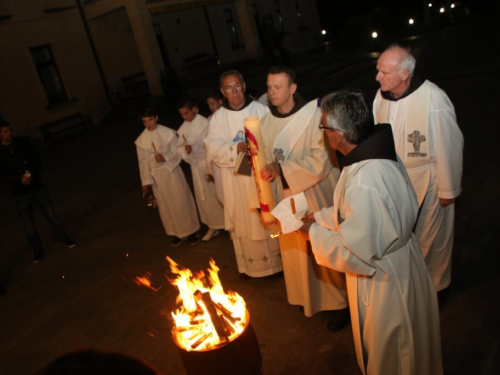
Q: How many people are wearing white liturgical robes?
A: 7